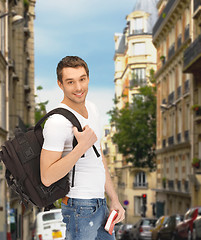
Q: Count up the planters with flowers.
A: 2